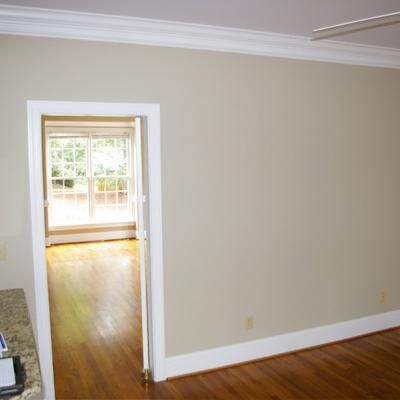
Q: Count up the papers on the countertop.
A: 2